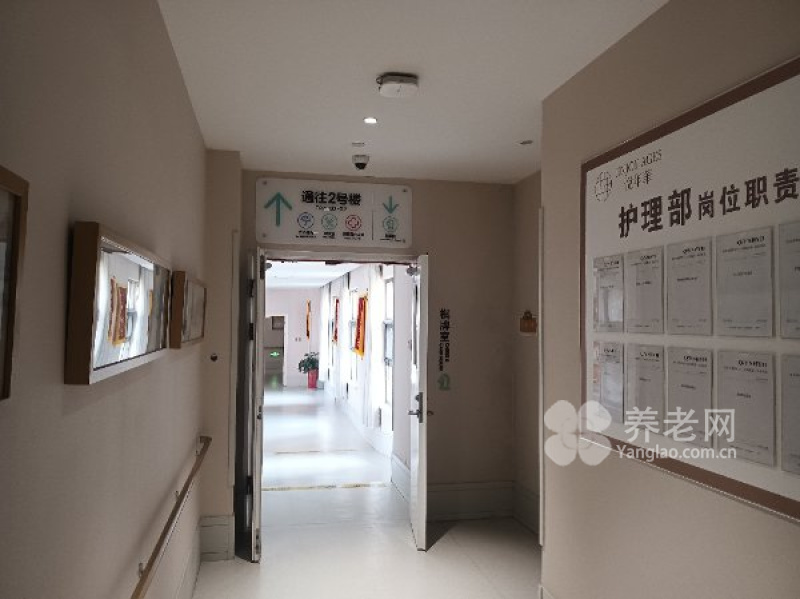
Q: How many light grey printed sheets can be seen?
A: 10